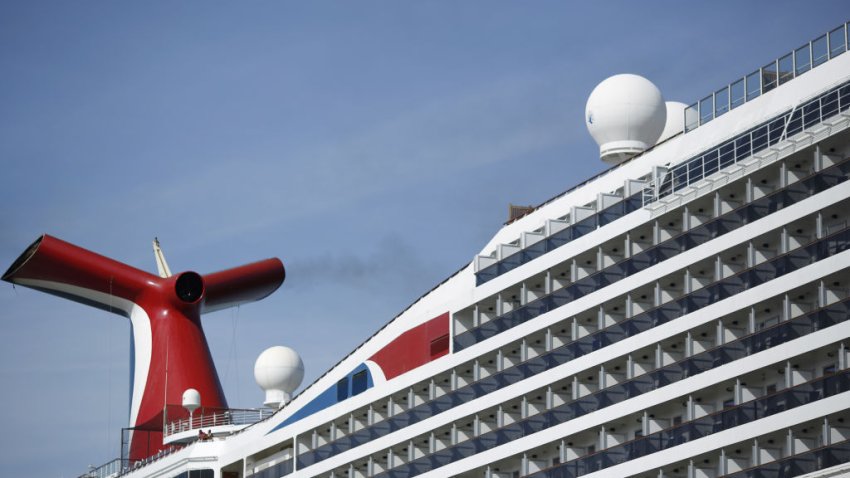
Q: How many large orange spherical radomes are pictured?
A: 0